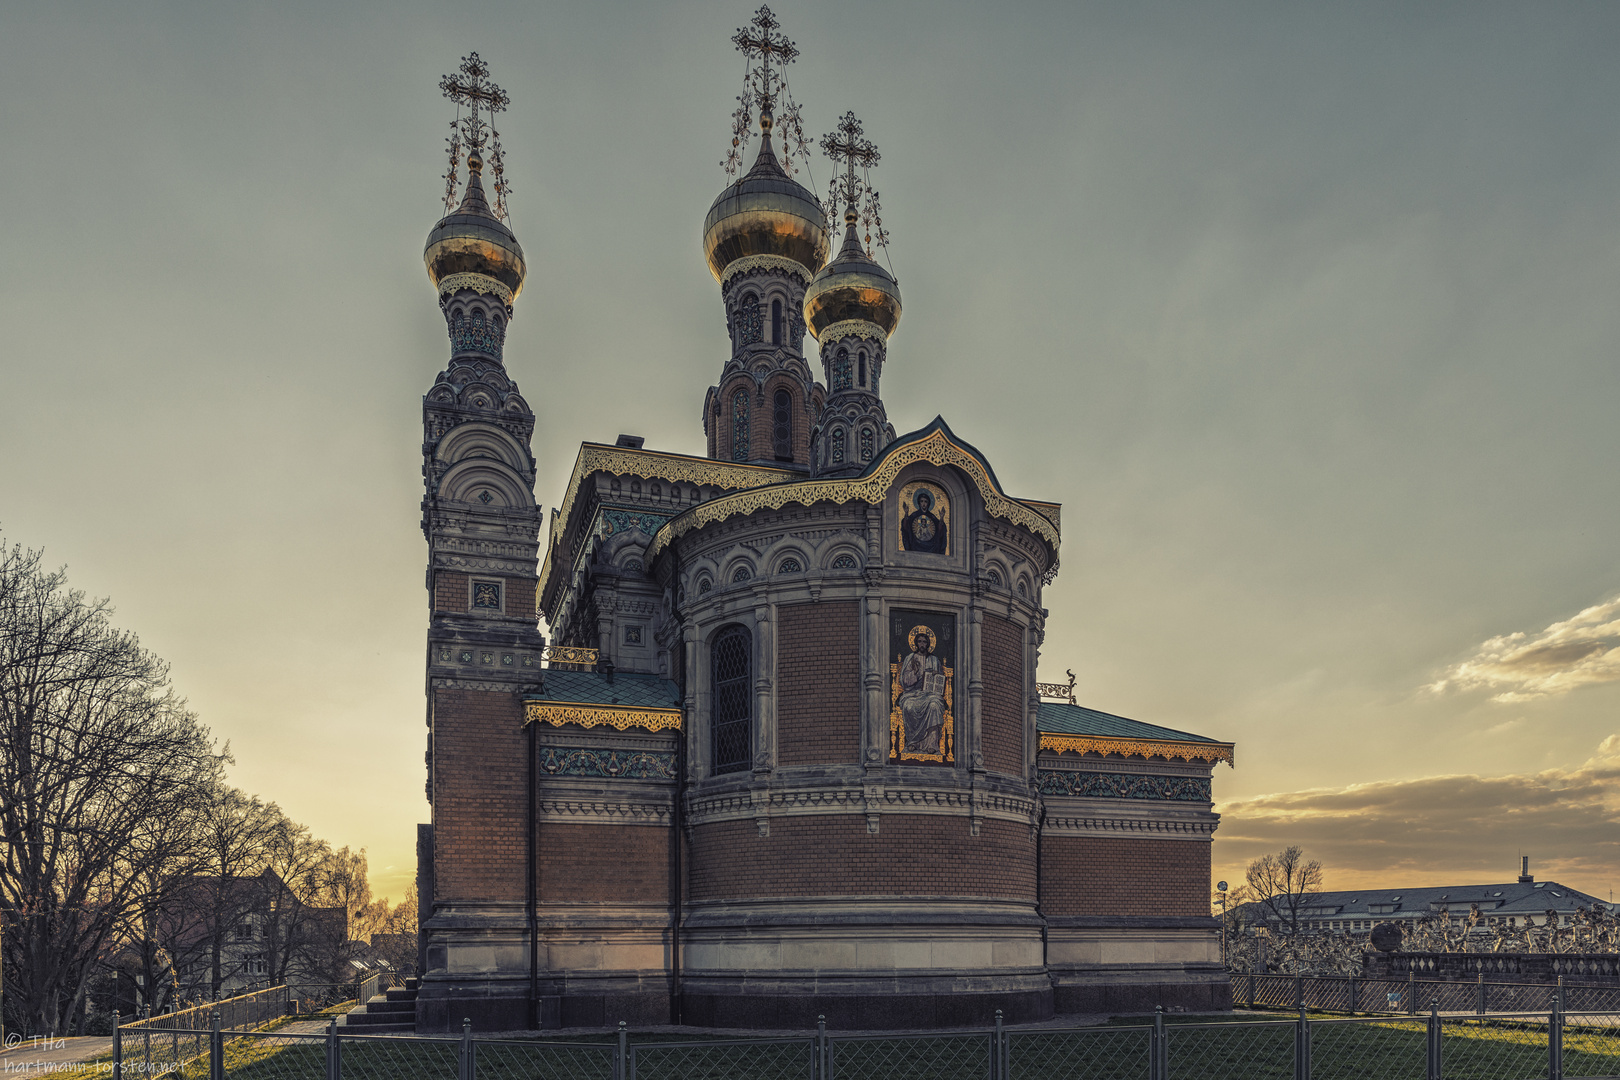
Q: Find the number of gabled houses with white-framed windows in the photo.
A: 1